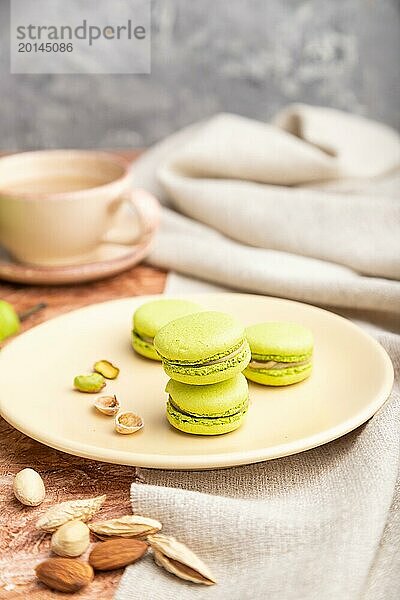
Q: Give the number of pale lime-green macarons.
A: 4